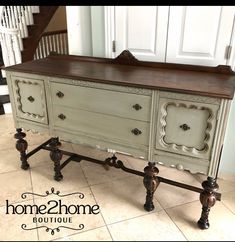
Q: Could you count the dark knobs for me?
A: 6